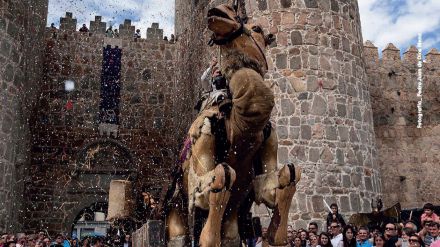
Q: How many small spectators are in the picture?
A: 2